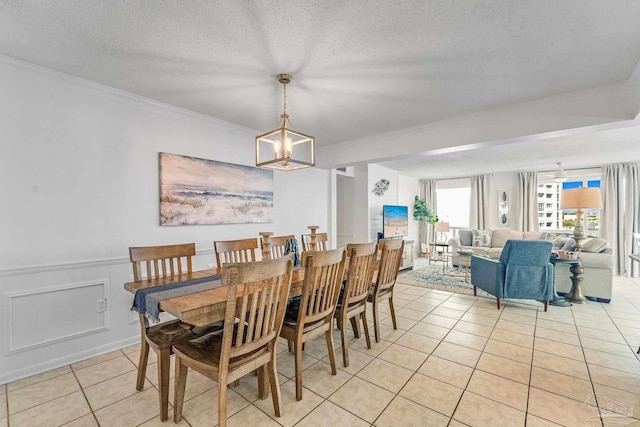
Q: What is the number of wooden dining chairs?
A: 8